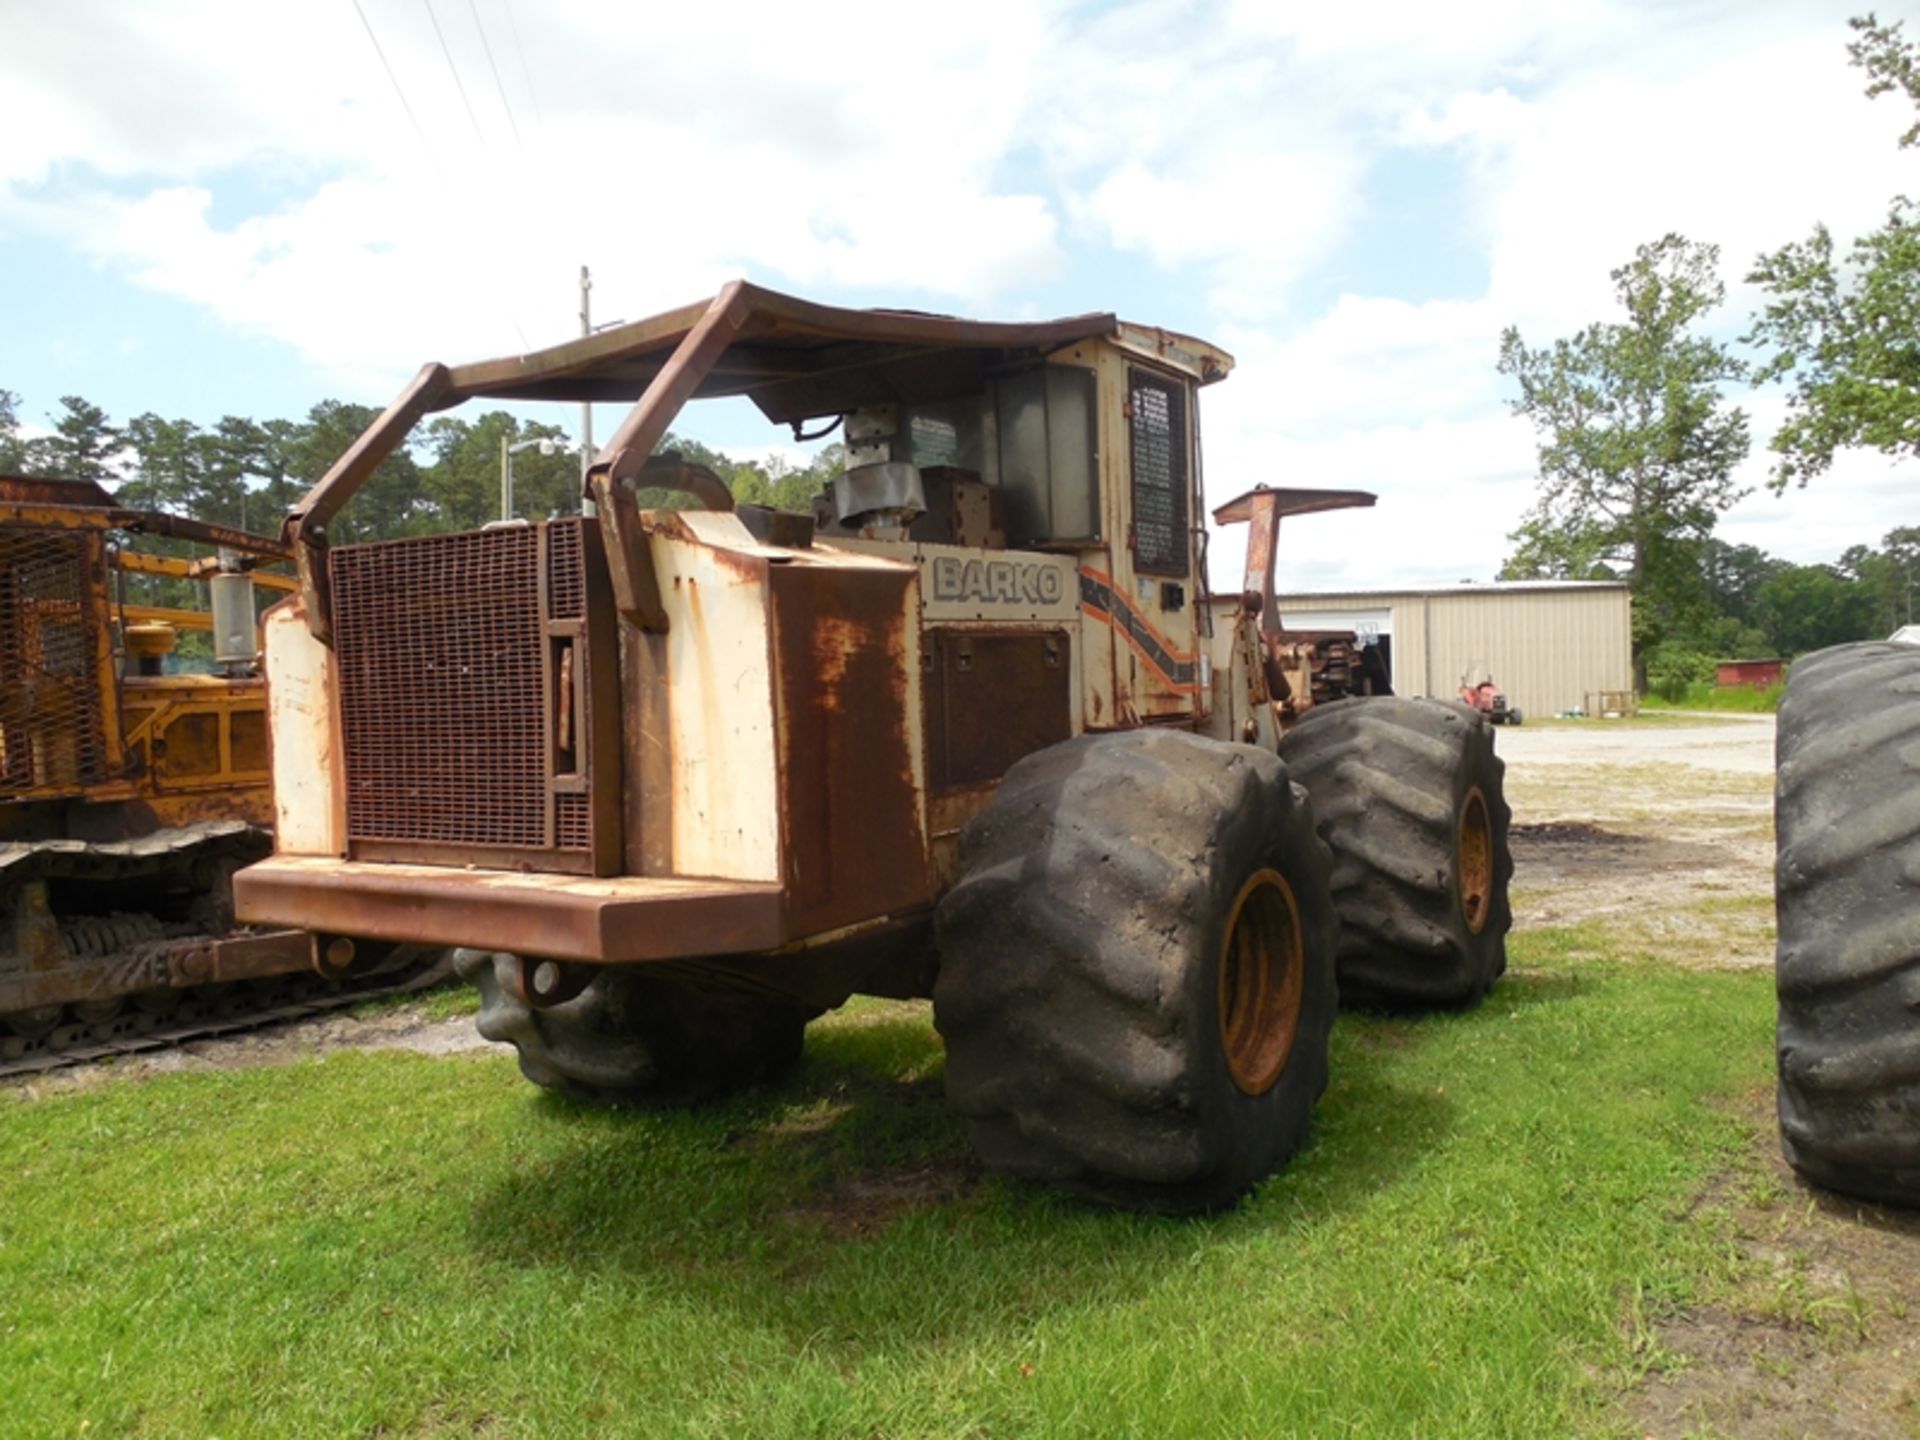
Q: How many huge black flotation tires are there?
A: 4